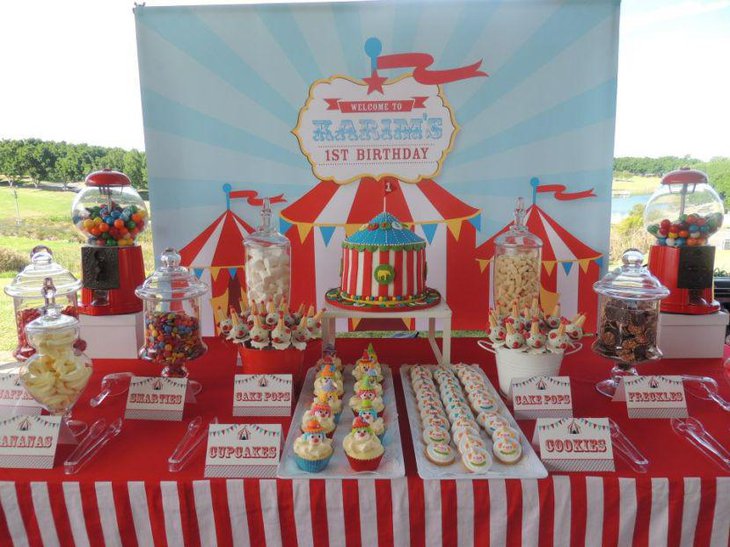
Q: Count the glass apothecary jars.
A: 6